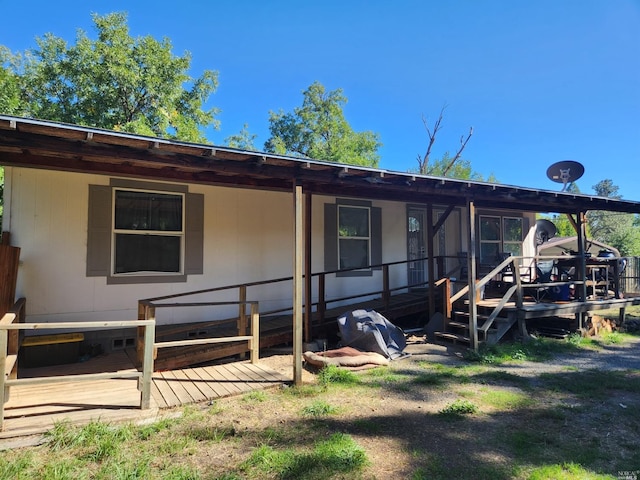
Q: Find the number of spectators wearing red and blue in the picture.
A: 0